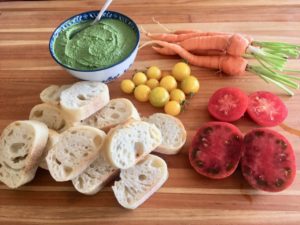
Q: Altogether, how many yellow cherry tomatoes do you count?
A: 11